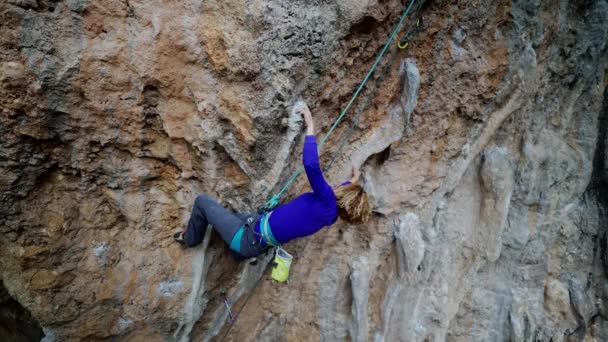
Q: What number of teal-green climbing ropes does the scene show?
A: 1